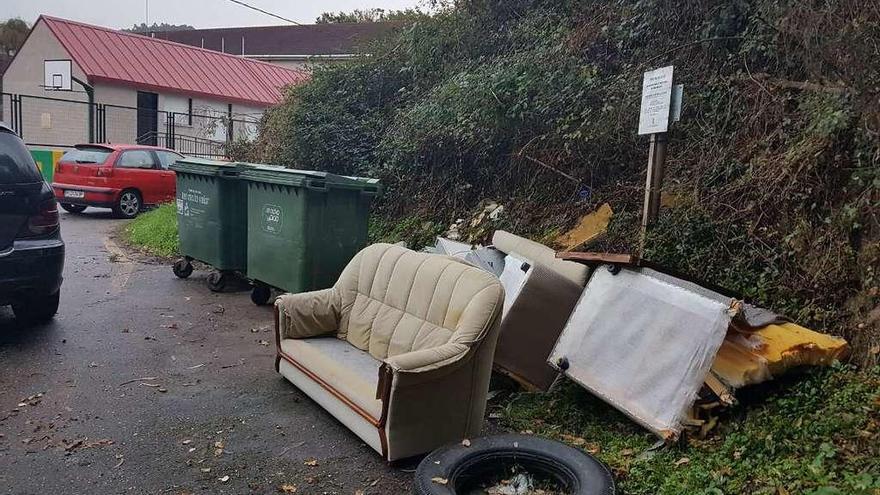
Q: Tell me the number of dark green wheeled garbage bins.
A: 2